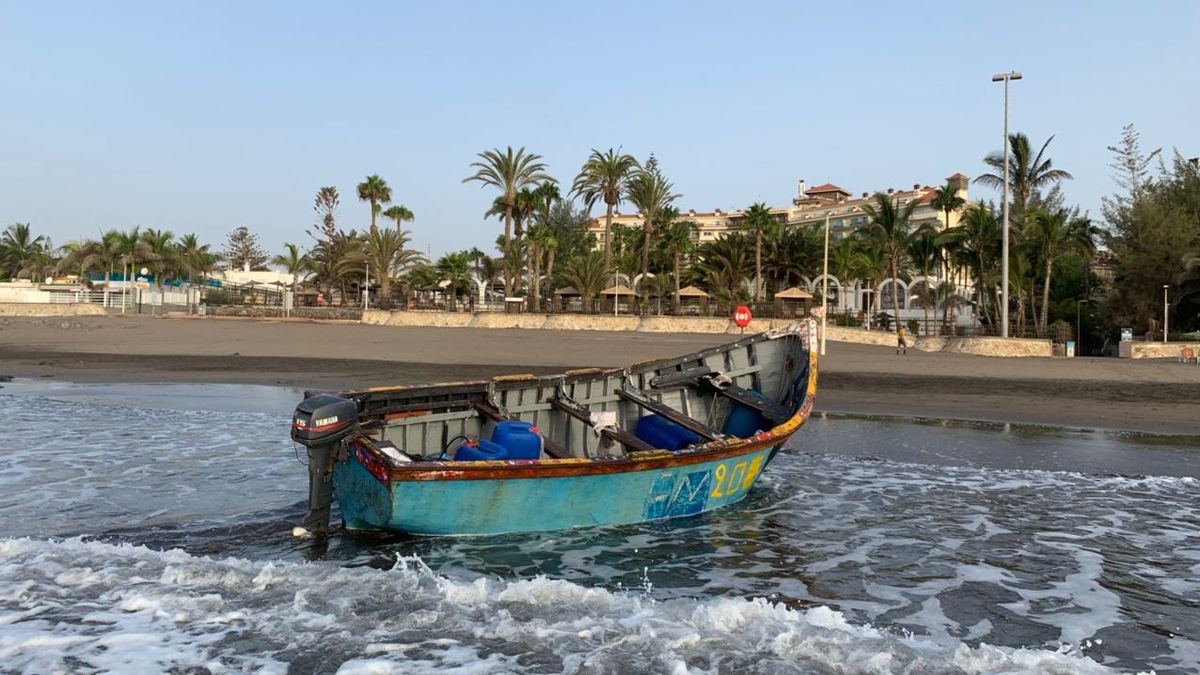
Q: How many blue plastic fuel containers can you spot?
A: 4